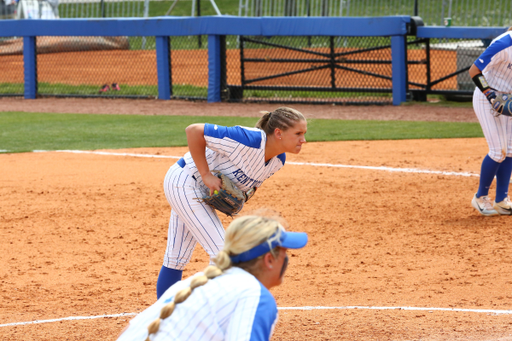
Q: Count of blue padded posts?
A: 4